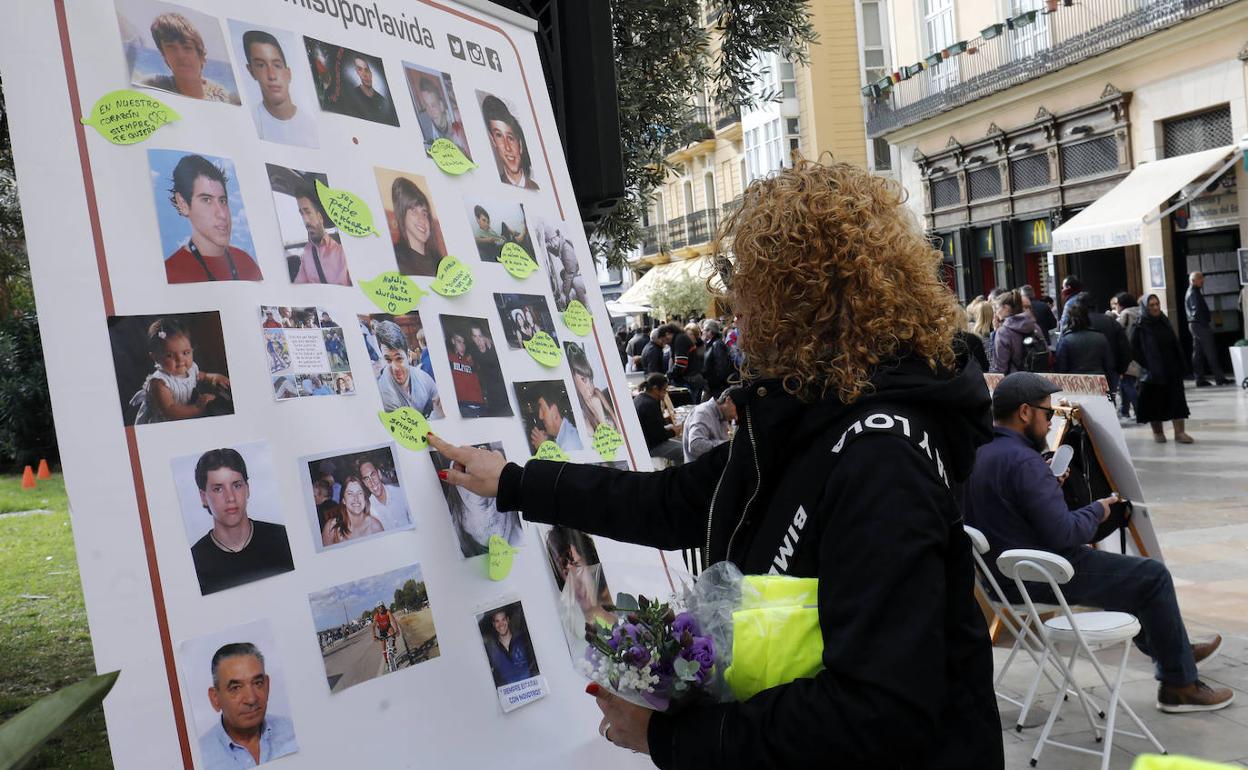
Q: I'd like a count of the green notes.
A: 12